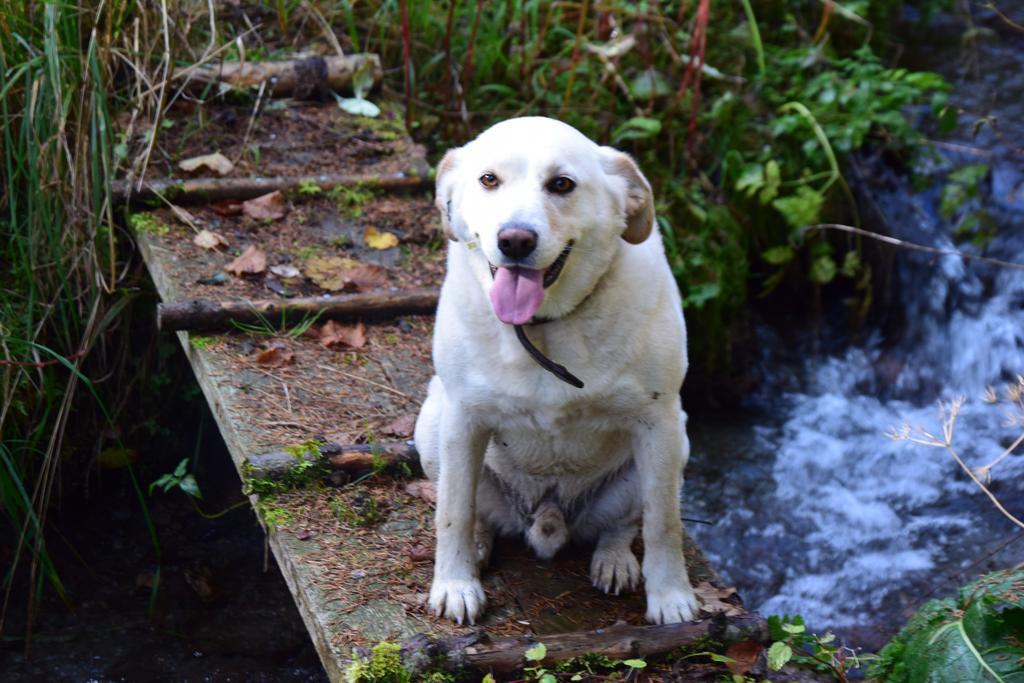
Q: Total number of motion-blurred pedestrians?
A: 0